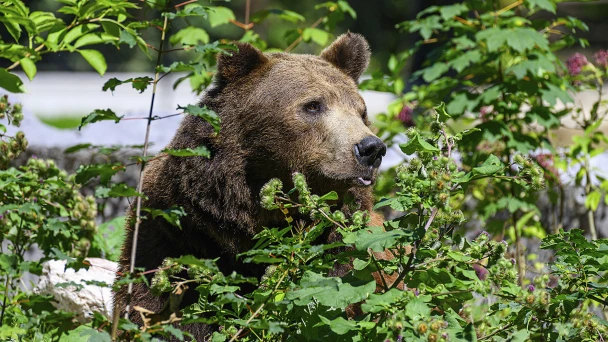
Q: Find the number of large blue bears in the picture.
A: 0